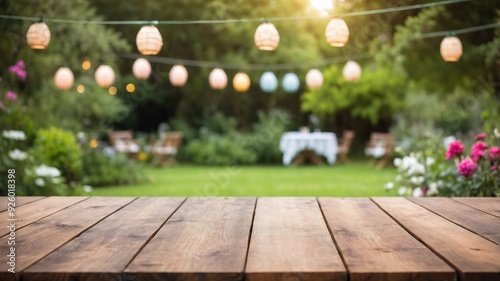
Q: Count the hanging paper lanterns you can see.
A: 15